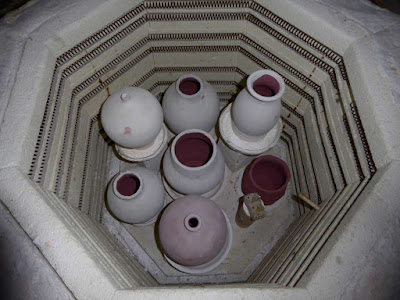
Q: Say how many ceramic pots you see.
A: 7